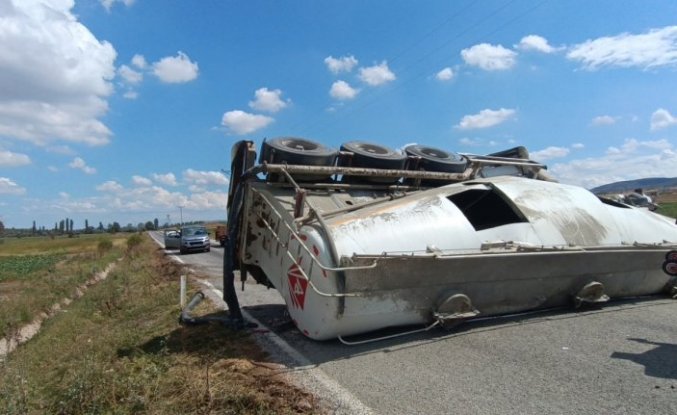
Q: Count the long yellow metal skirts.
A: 0